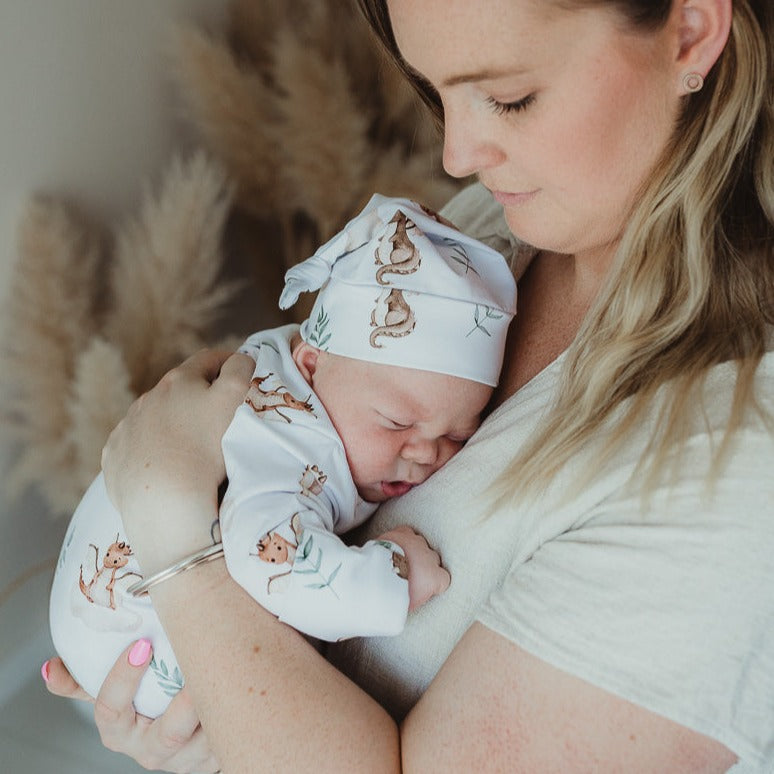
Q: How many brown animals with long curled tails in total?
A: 2